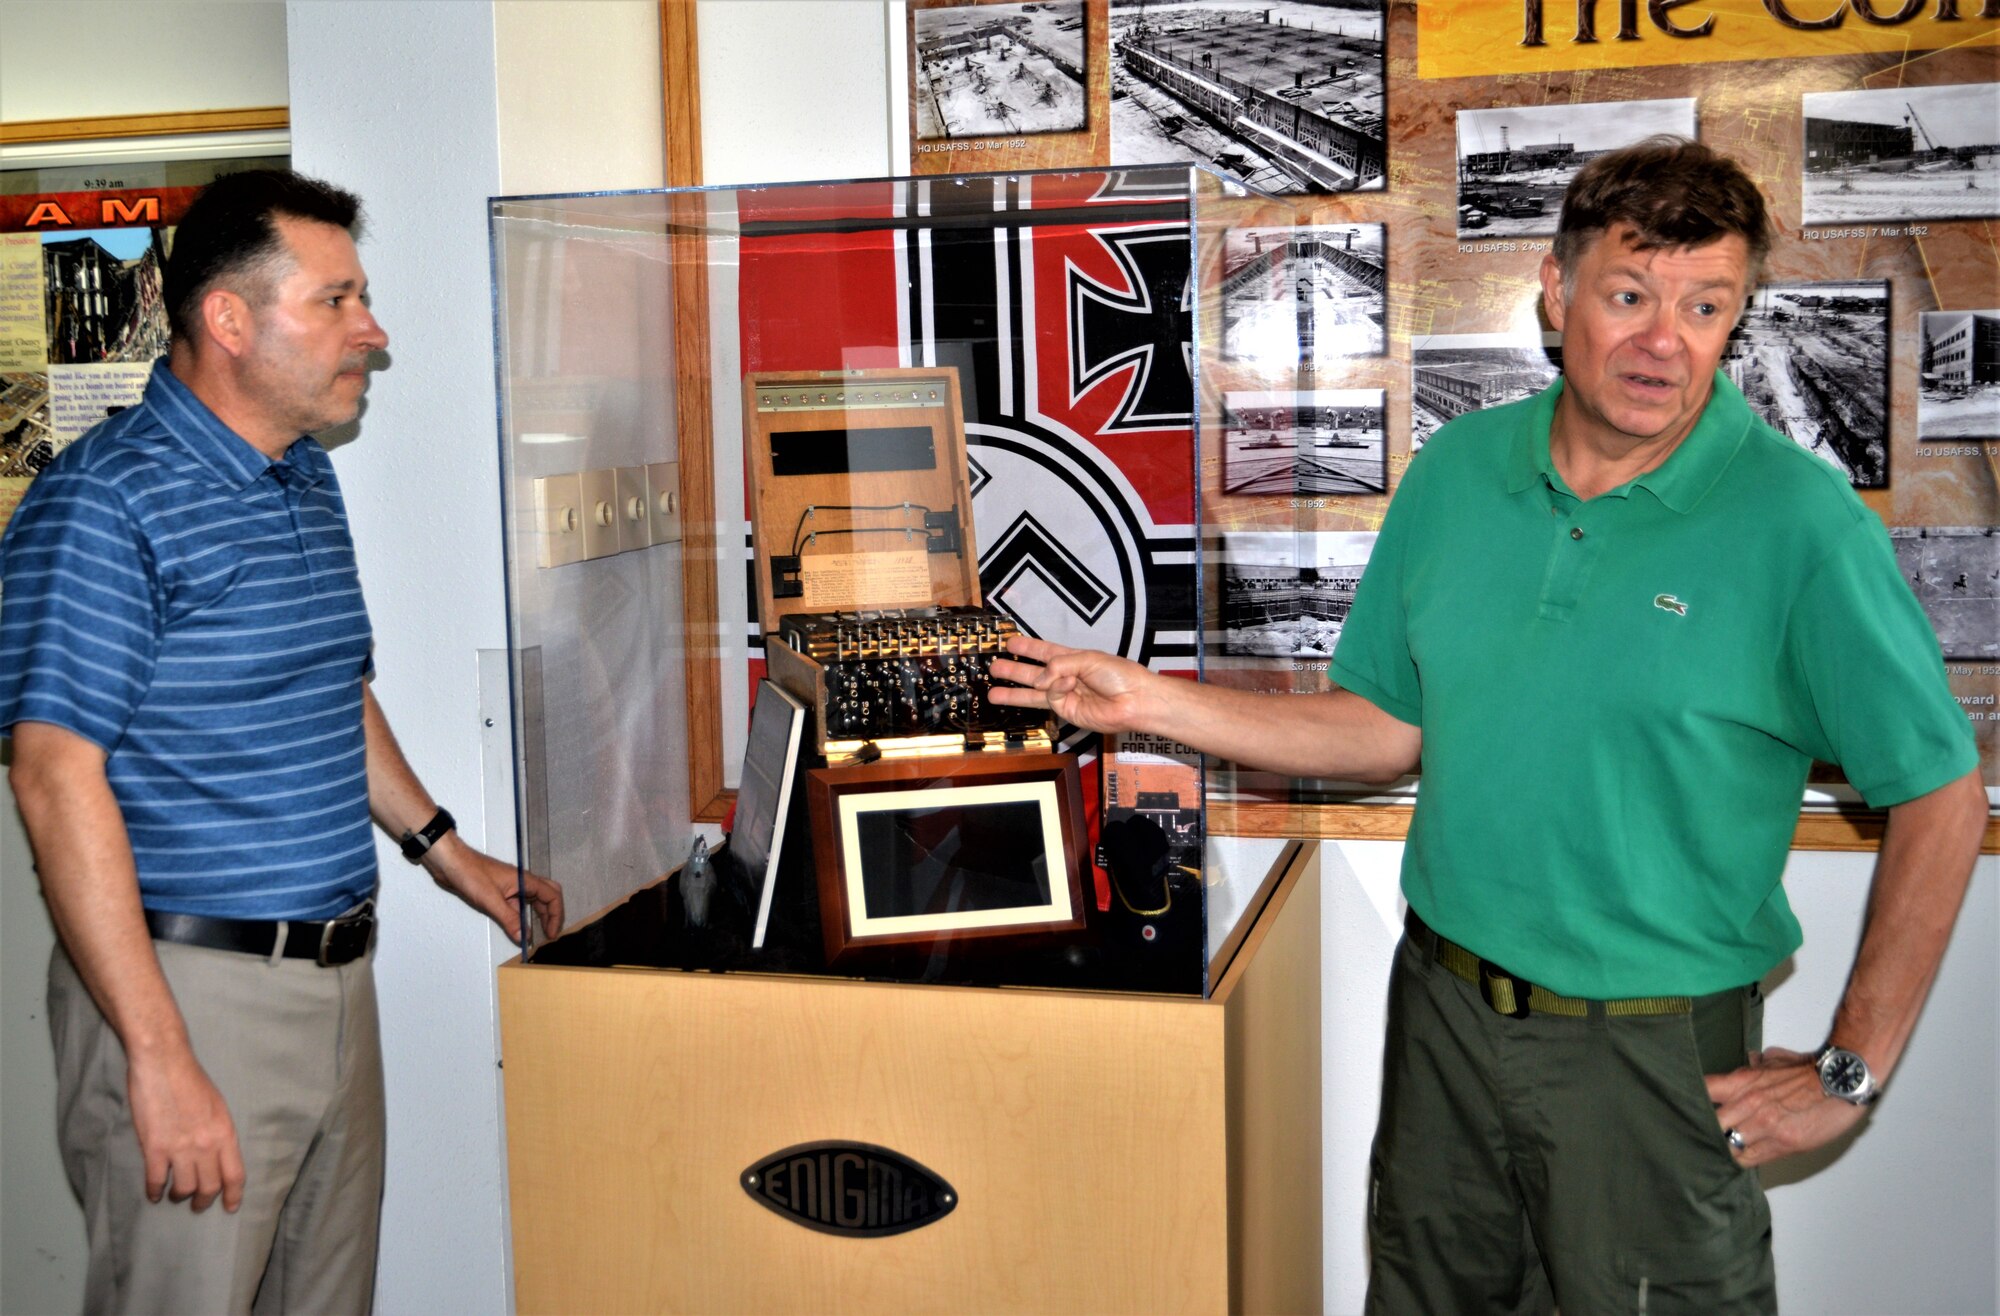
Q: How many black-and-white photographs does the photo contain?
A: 11